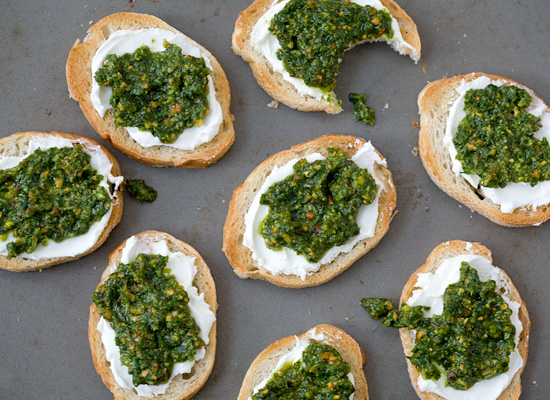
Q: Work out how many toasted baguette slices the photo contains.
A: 8